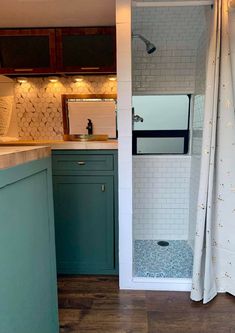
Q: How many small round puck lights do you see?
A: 4